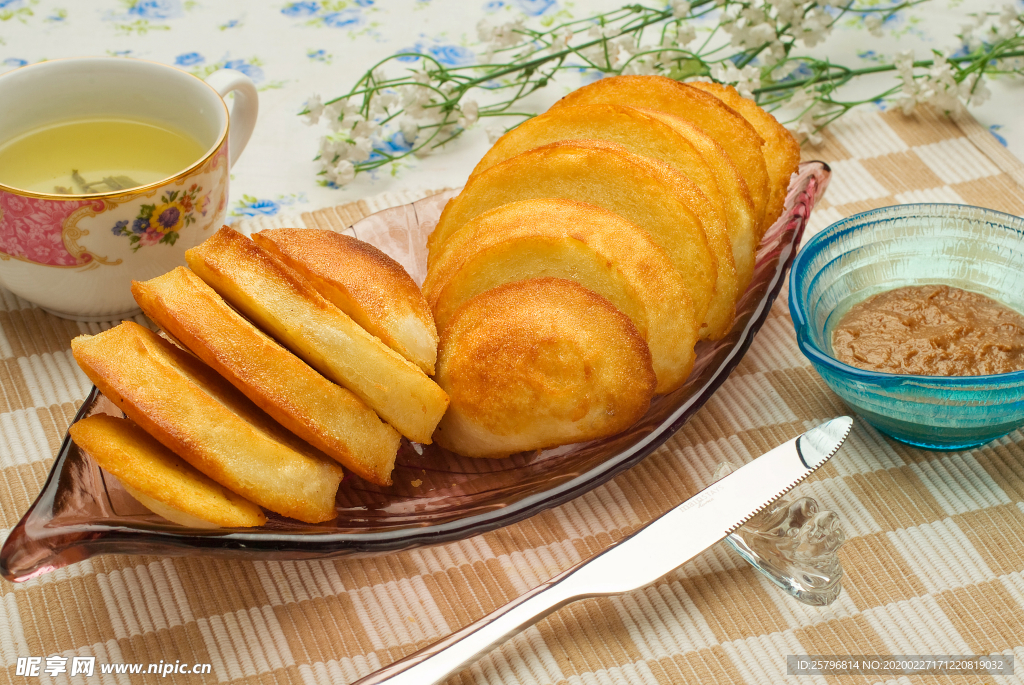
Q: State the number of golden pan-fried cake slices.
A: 11